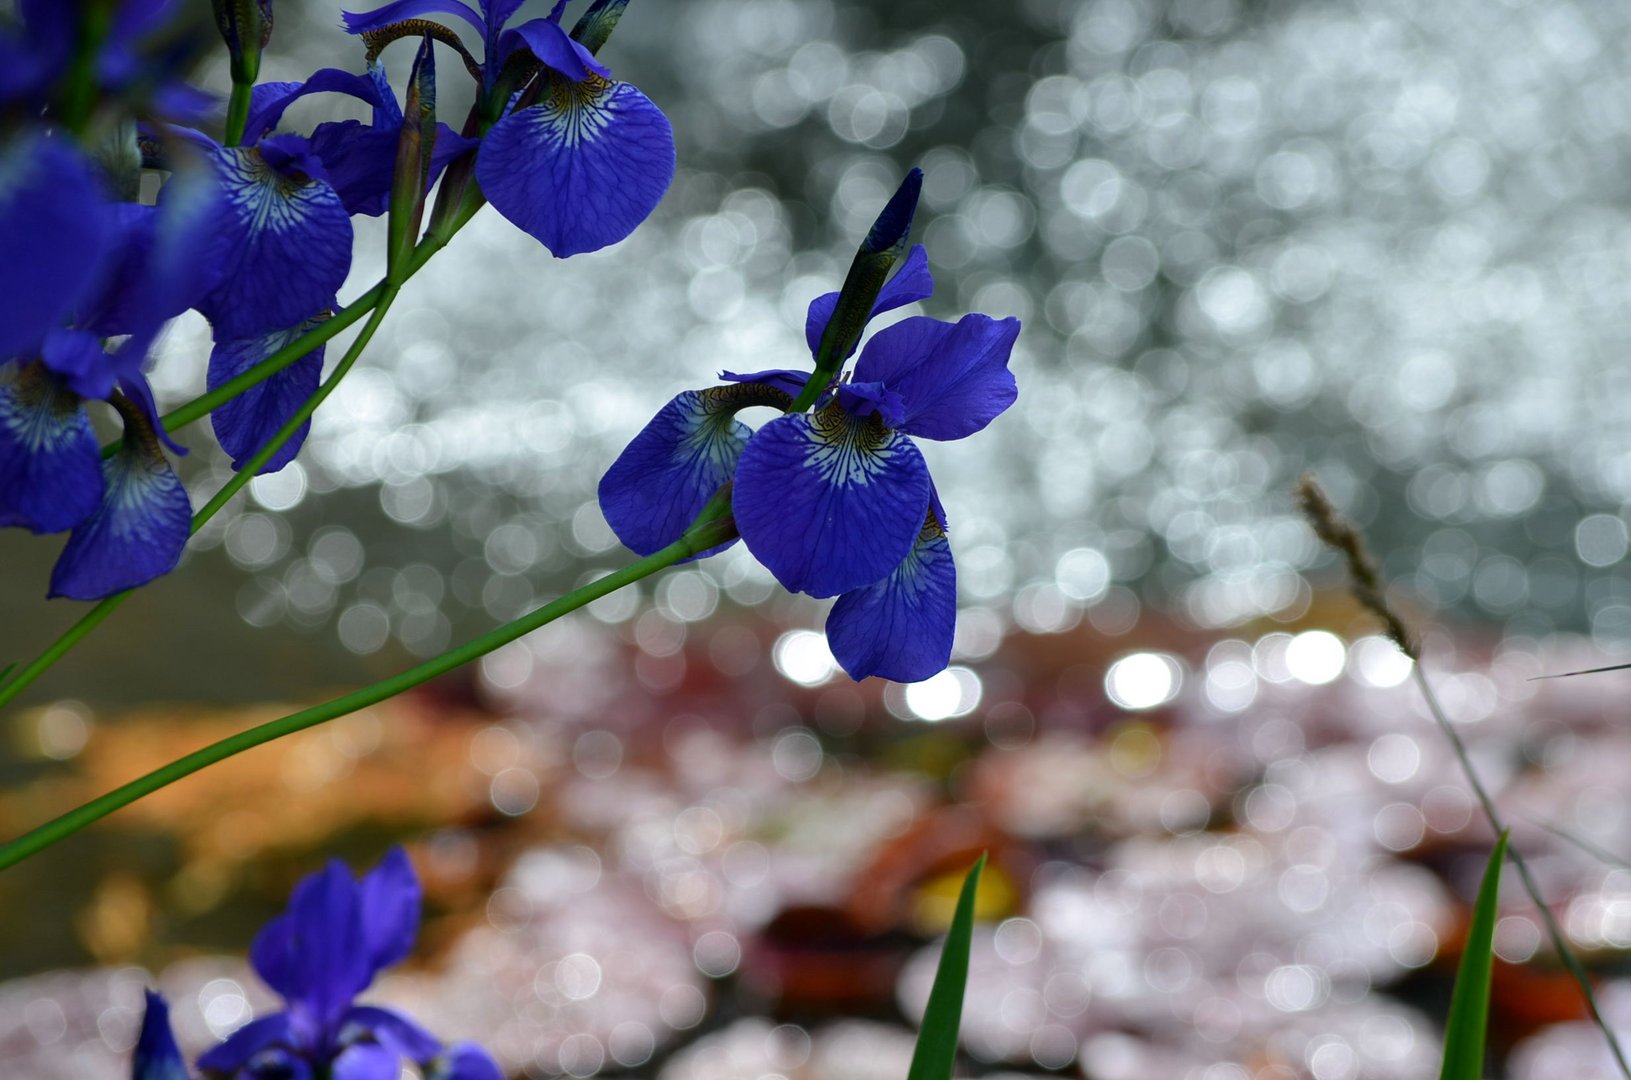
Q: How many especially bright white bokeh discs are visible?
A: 5